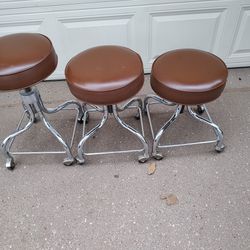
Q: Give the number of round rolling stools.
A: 3